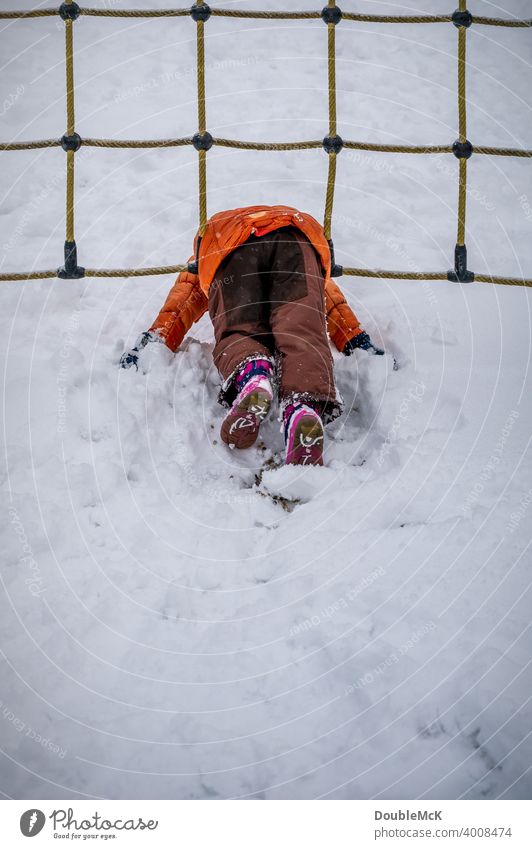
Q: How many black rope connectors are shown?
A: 12